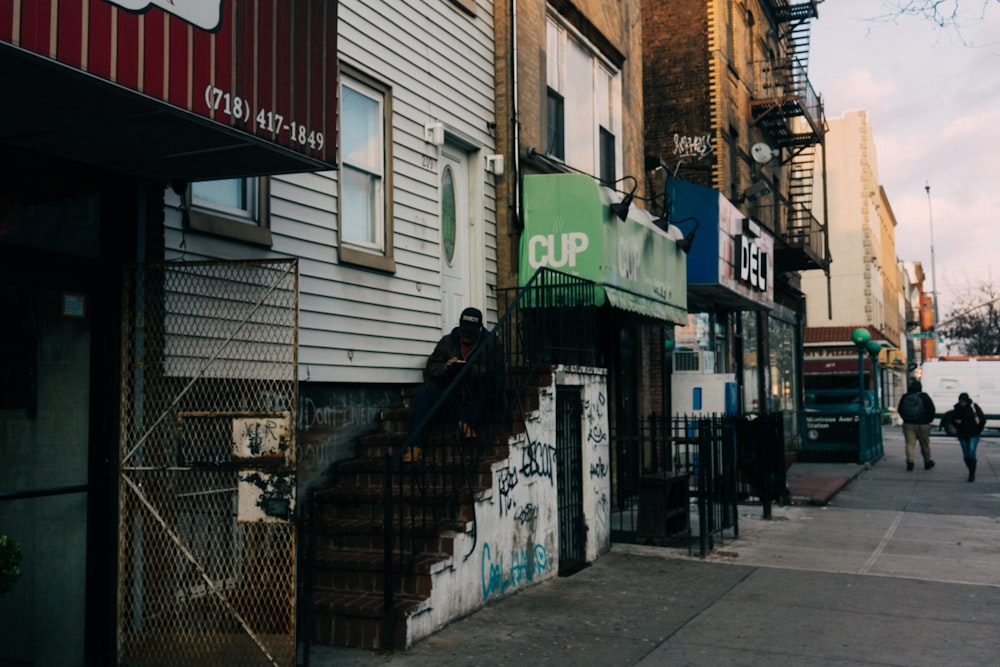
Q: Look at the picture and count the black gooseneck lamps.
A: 3